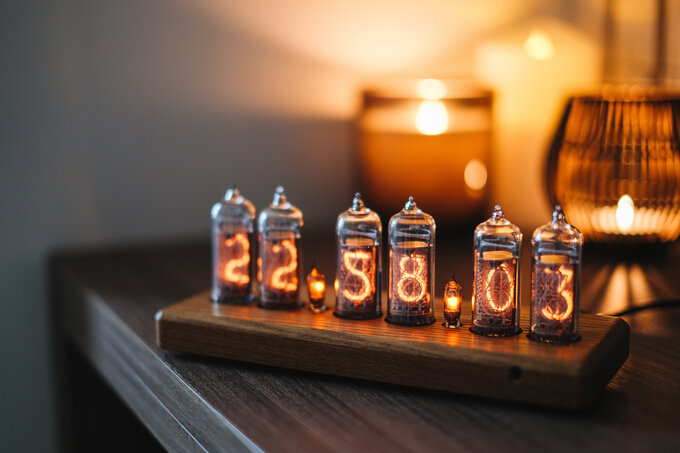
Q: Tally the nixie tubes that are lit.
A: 6